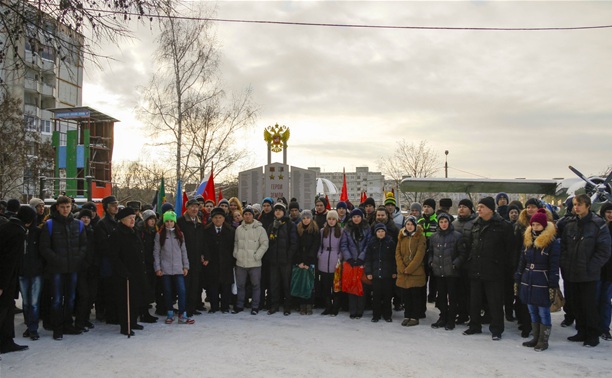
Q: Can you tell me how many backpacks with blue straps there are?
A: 1